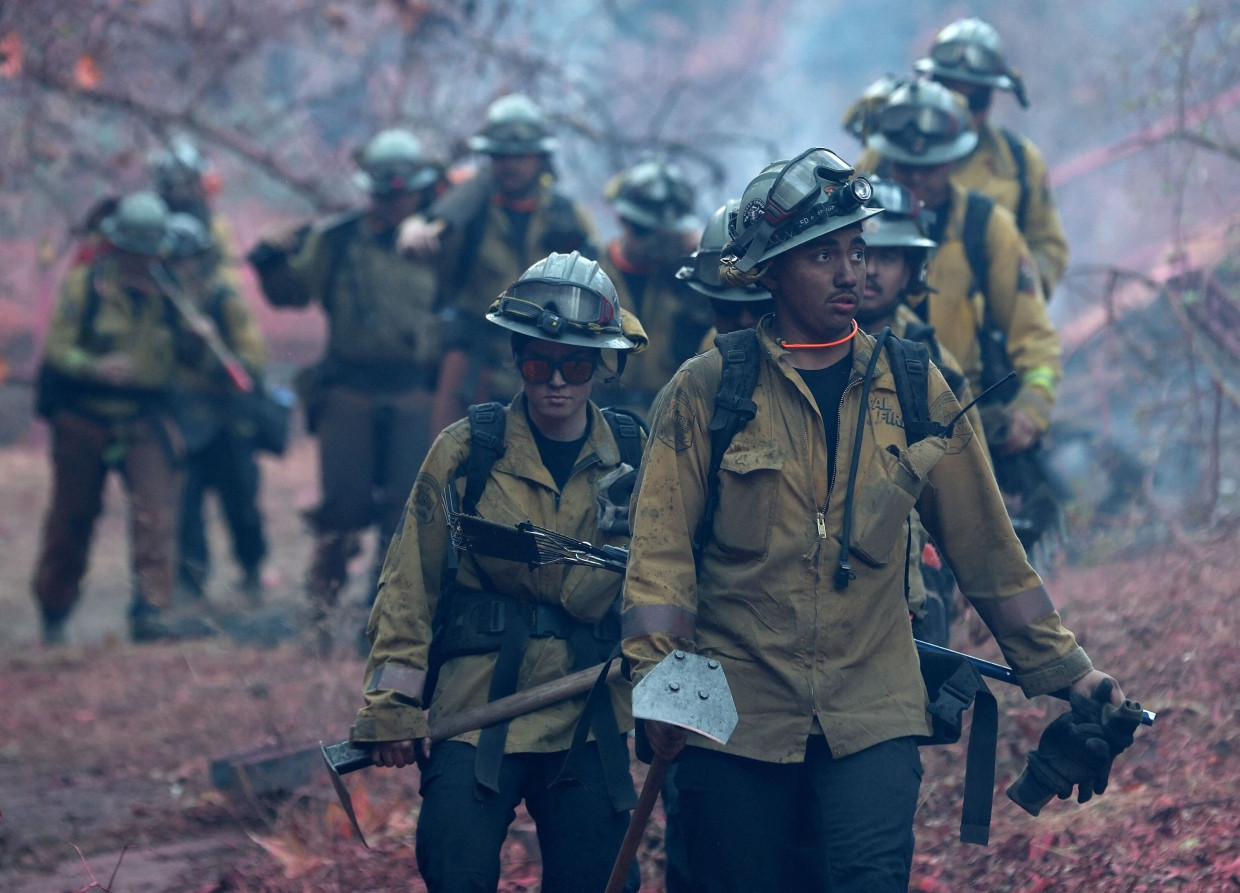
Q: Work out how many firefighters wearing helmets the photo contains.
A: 13